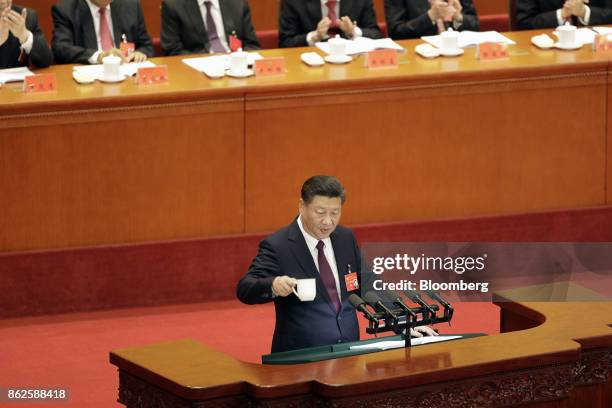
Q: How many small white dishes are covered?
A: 5